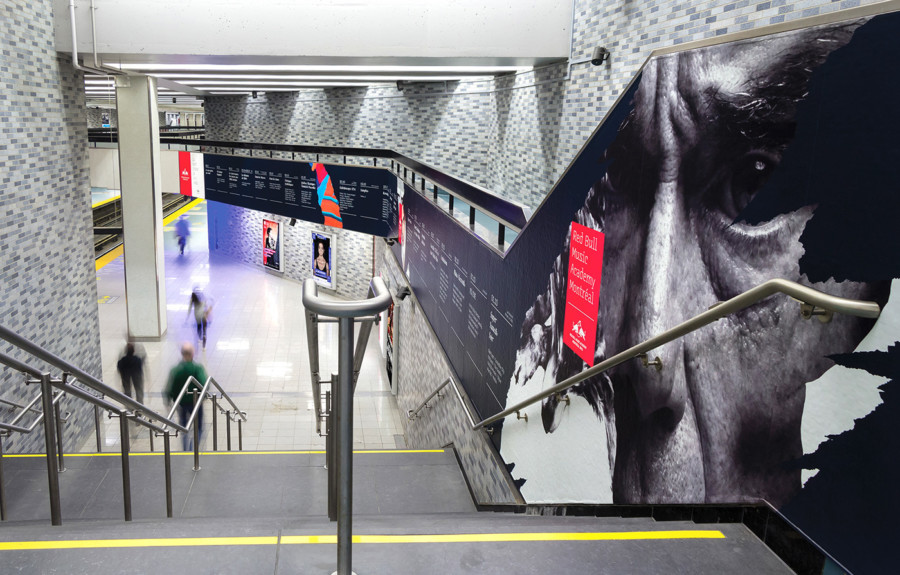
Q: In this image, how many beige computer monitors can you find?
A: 0